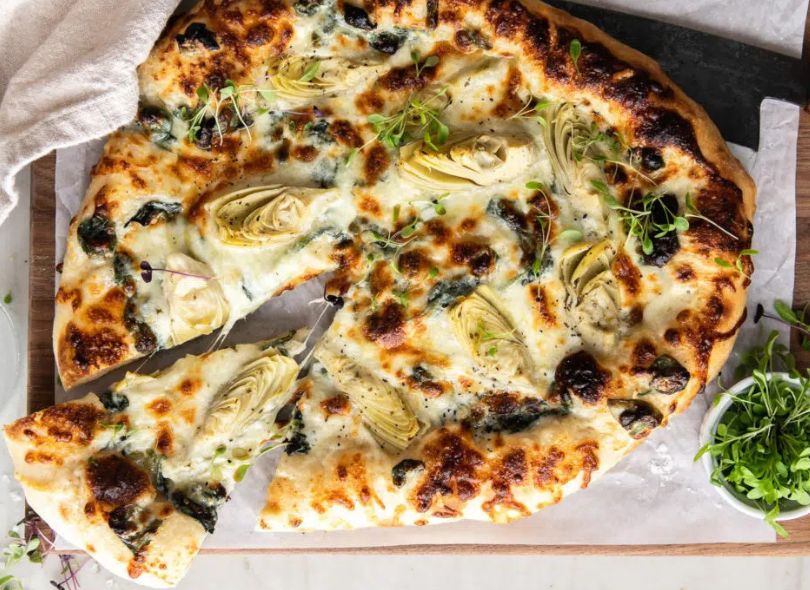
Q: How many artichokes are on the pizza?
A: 9